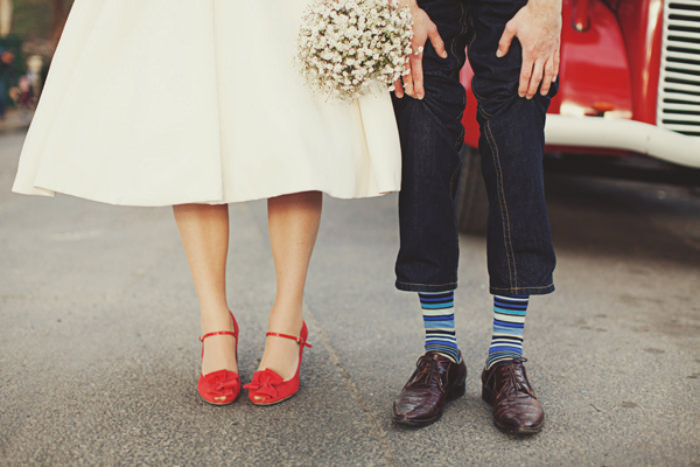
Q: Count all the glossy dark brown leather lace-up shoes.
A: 2